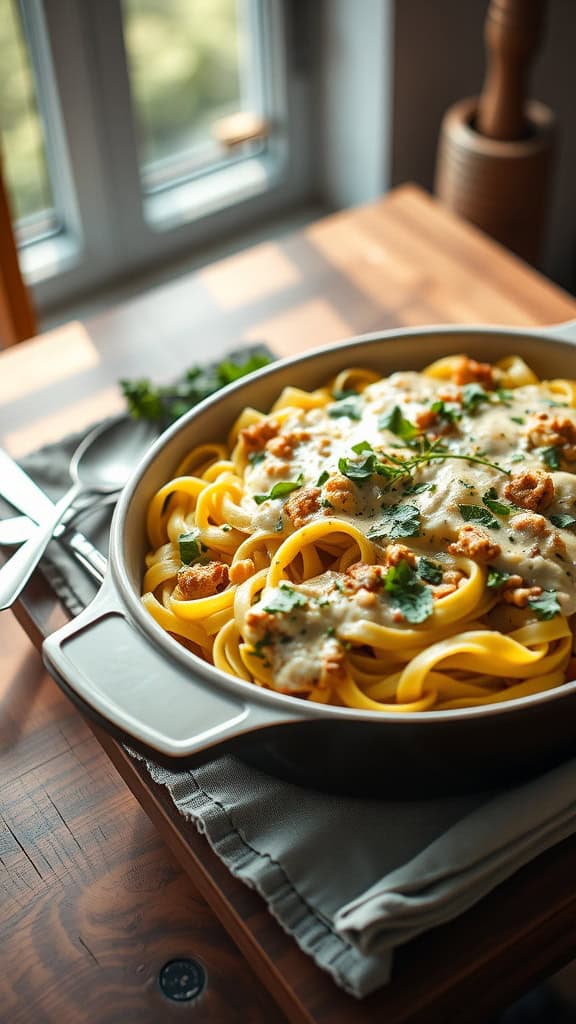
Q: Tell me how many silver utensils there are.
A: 3